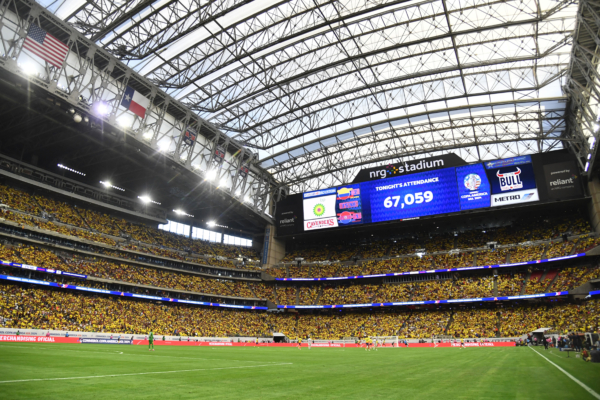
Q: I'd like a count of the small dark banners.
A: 3